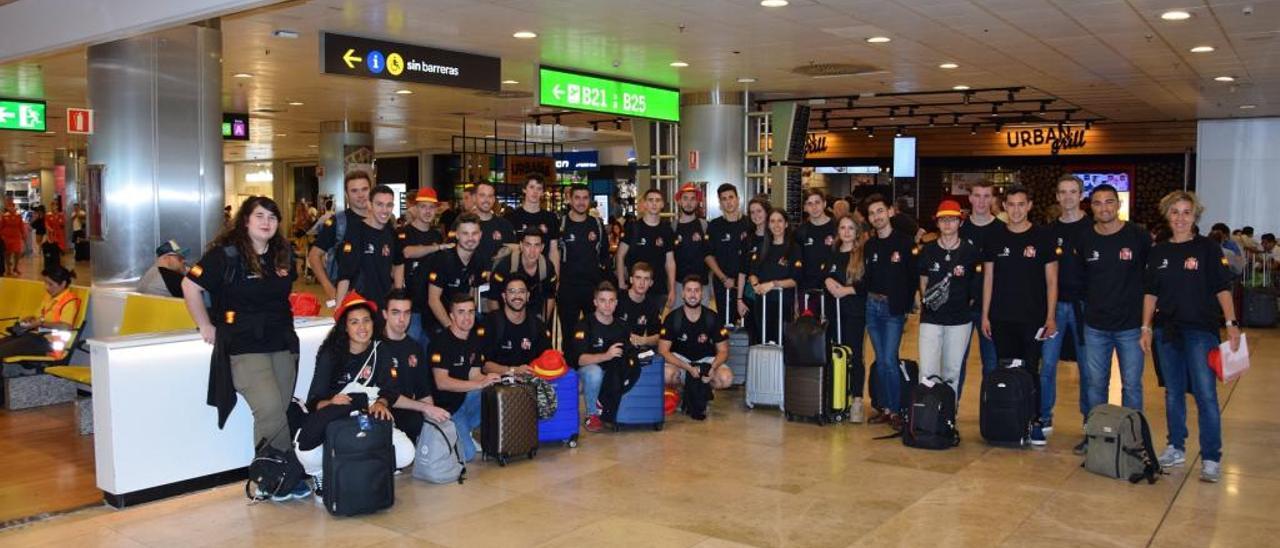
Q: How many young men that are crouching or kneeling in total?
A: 6